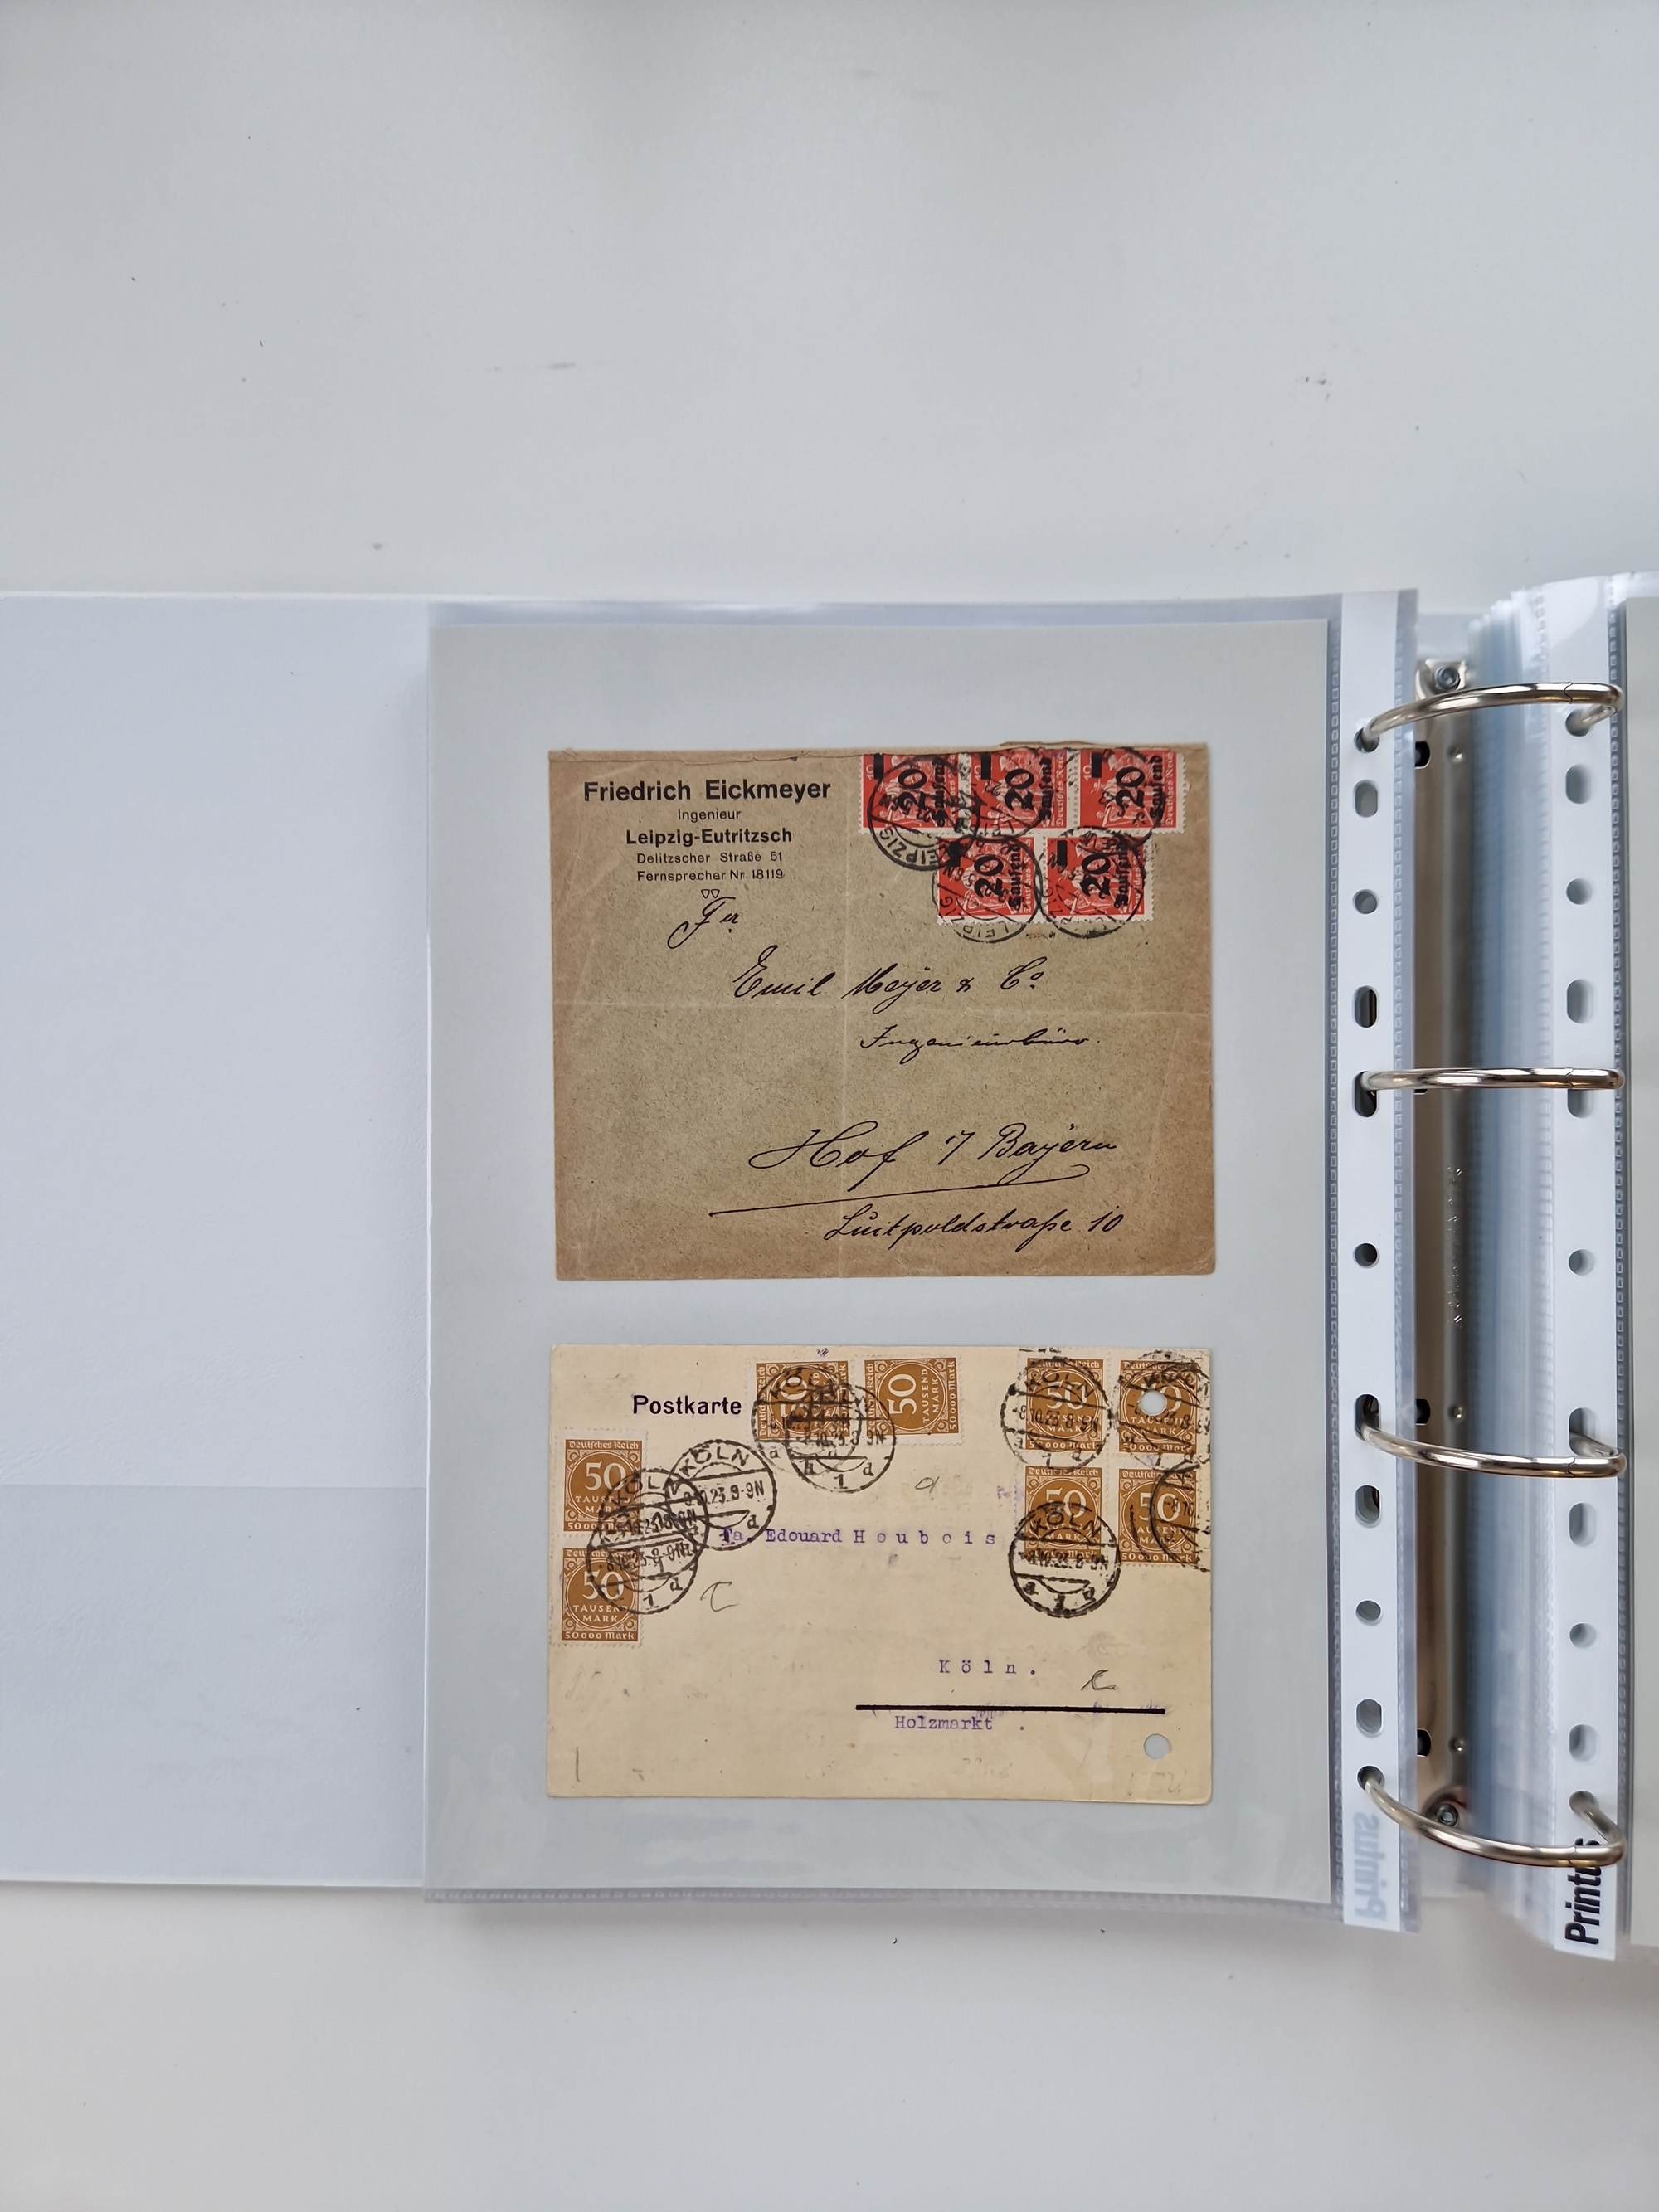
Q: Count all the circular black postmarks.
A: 14